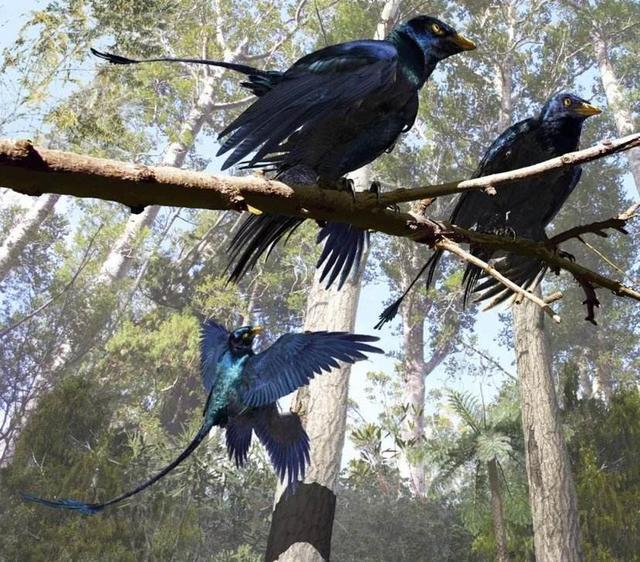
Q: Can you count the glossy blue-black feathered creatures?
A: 3